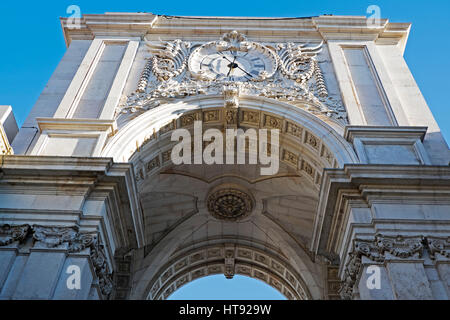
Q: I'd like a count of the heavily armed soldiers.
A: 0